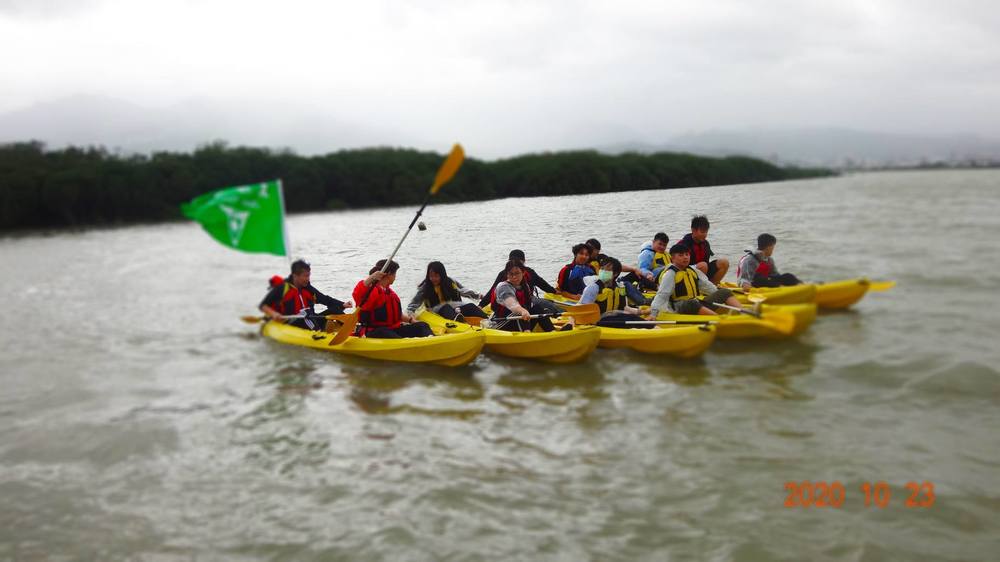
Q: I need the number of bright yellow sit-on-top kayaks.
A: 6